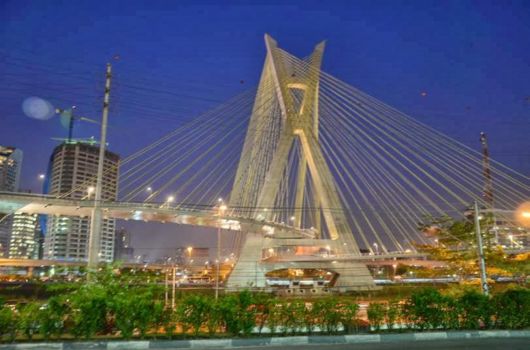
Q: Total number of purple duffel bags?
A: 0